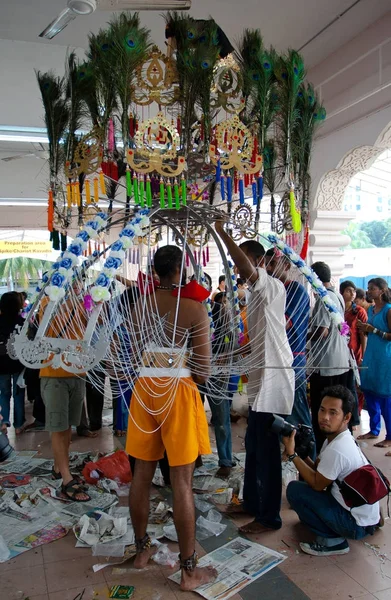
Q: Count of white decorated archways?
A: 1